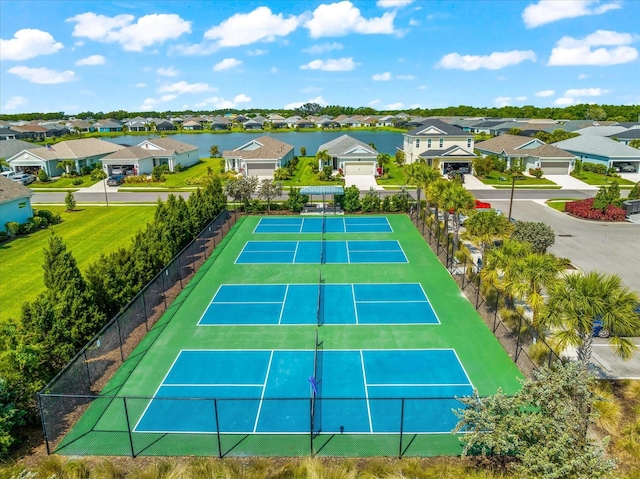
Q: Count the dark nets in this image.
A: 4